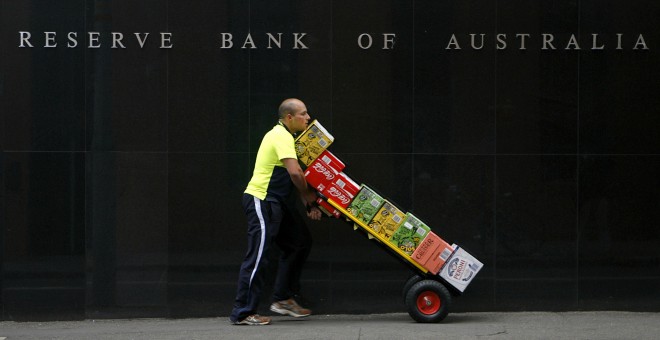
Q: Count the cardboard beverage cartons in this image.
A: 8